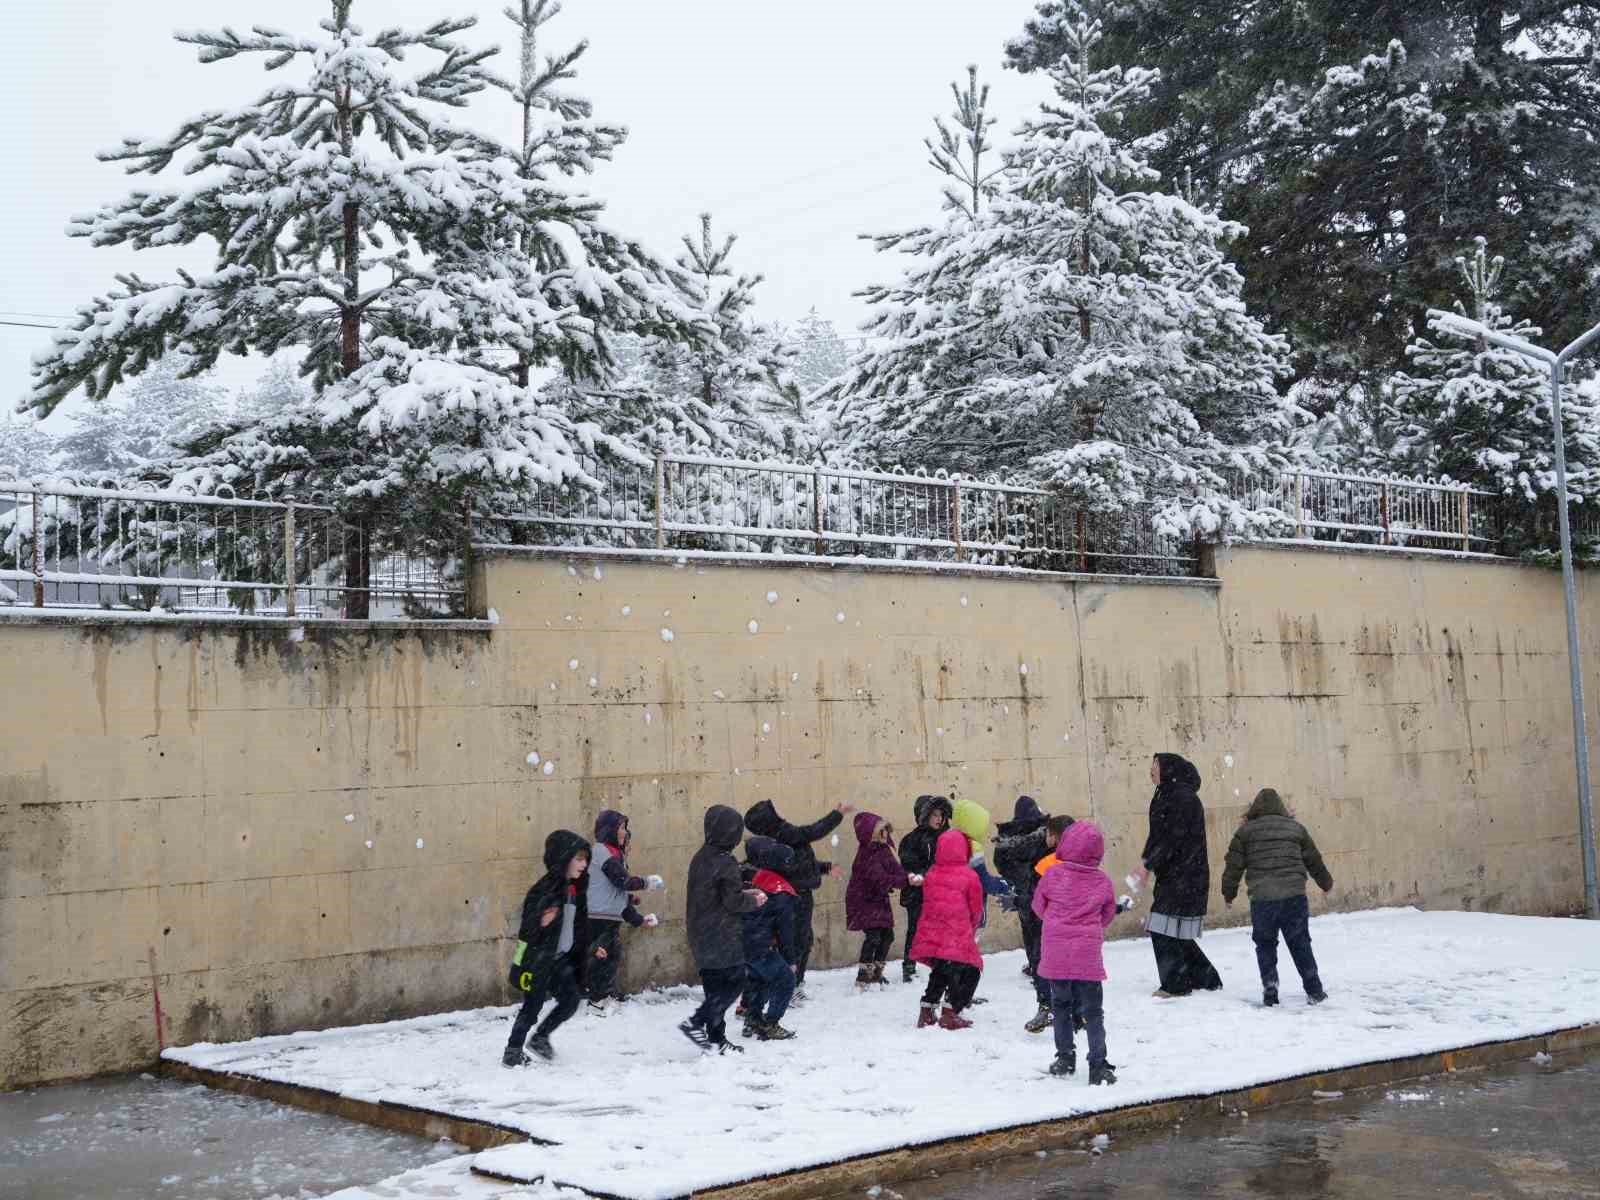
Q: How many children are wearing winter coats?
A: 13